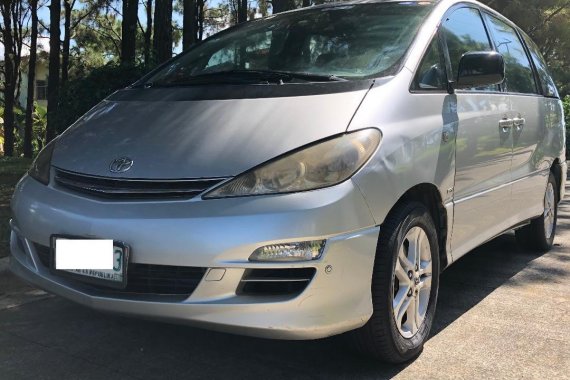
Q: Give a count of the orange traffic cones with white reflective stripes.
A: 0